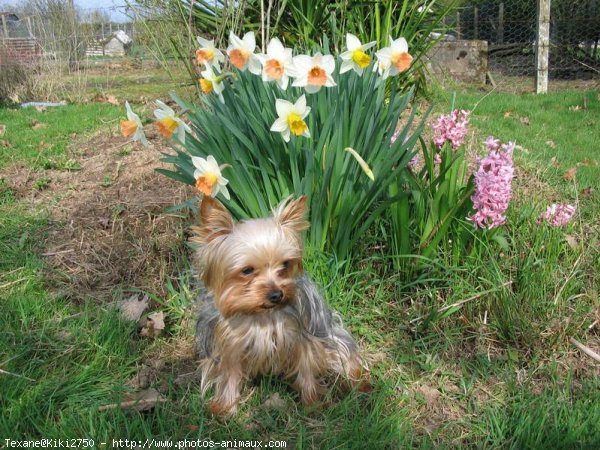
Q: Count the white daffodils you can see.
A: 11